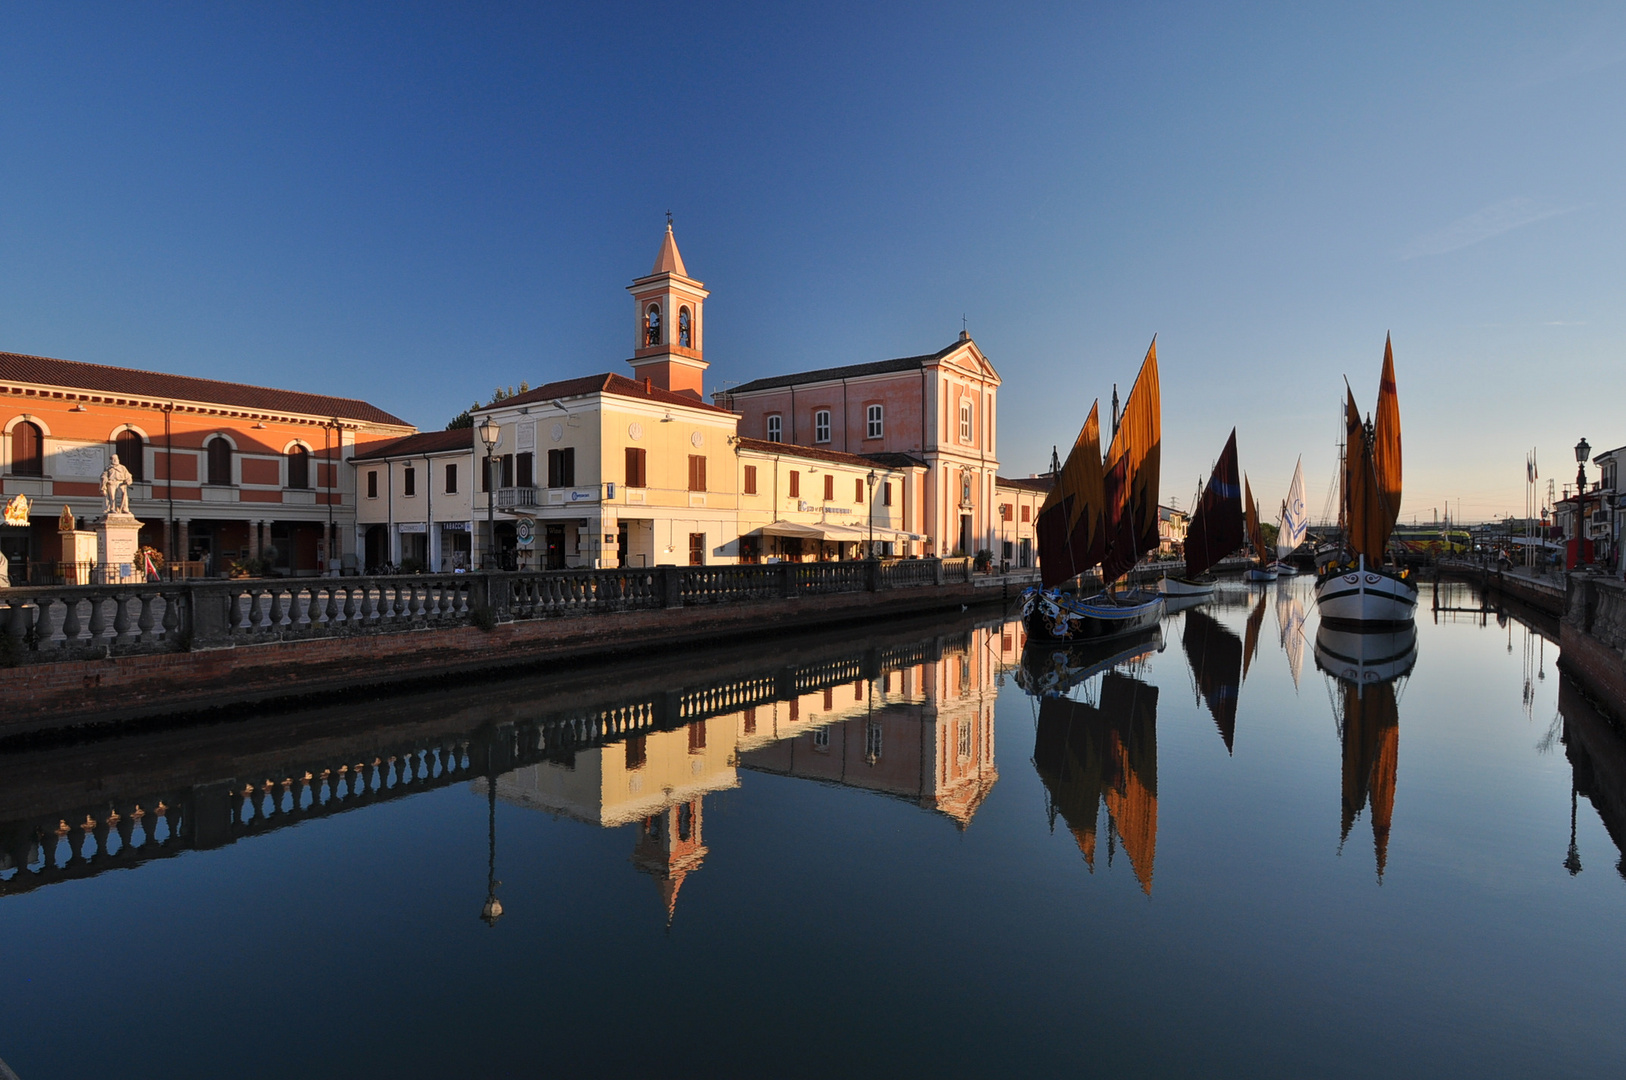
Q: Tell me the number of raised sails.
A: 7